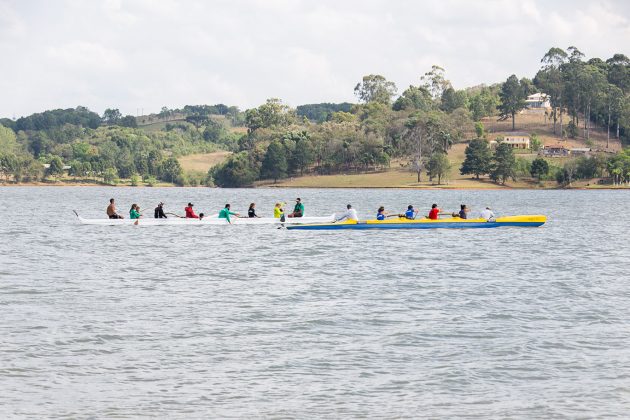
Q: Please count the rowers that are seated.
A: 14